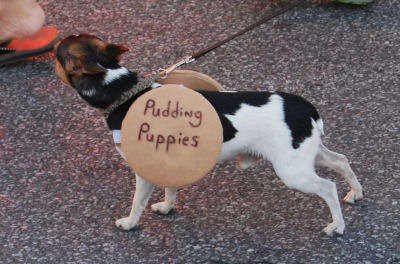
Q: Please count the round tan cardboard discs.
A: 2